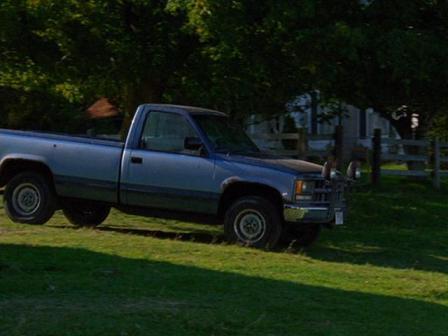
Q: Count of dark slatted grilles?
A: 1